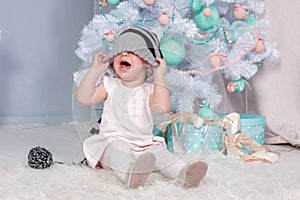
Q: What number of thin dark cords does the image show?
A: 1